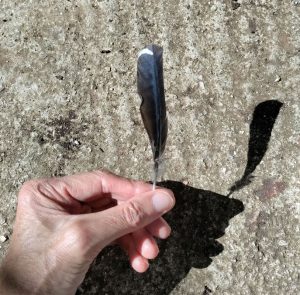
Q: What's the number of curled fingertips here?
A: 3